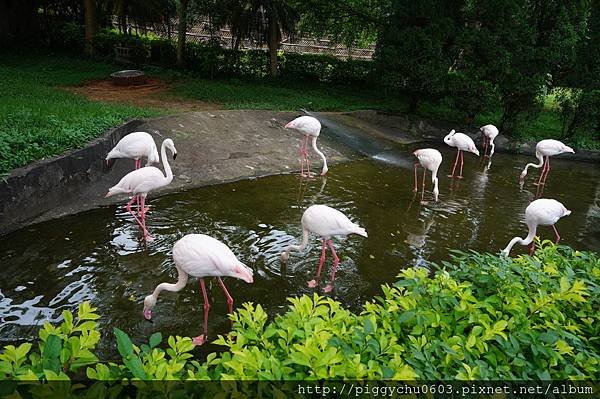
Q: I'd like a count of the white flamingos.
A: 10